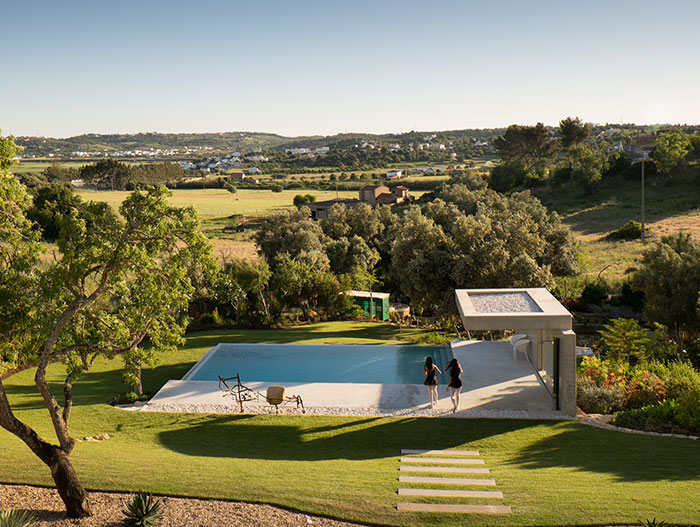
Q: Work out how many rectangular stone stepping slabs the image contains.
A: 6